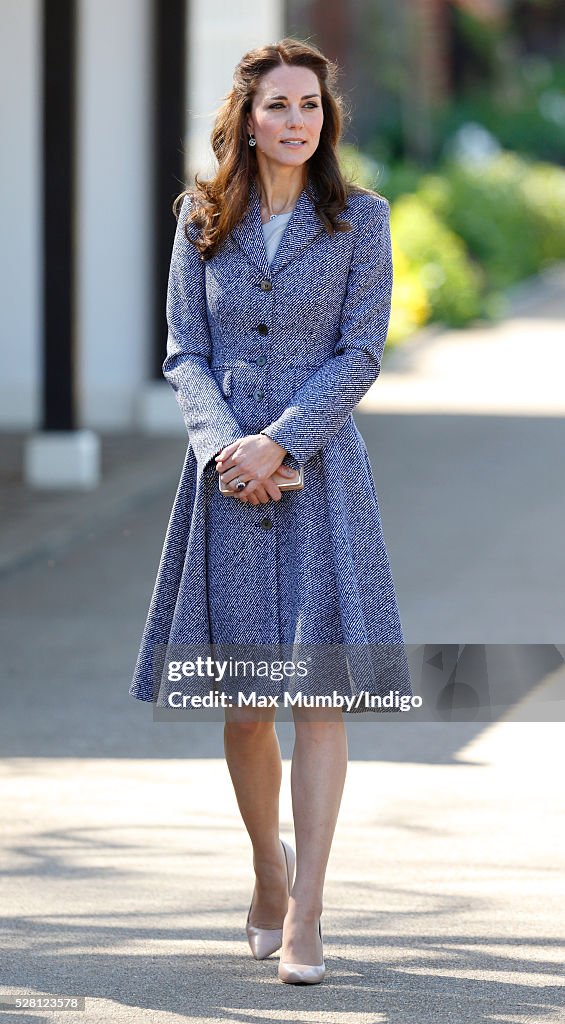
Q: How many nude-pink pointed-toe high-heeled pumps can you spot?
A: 2